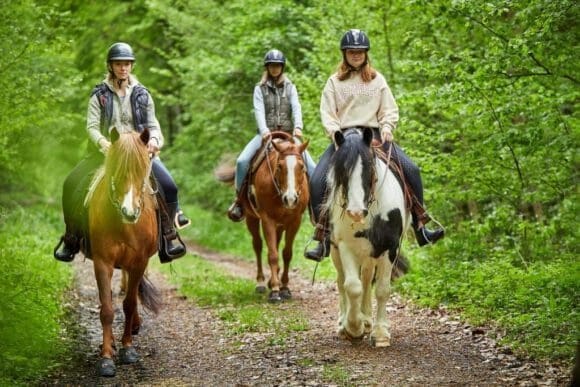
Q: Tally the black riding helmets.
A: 3